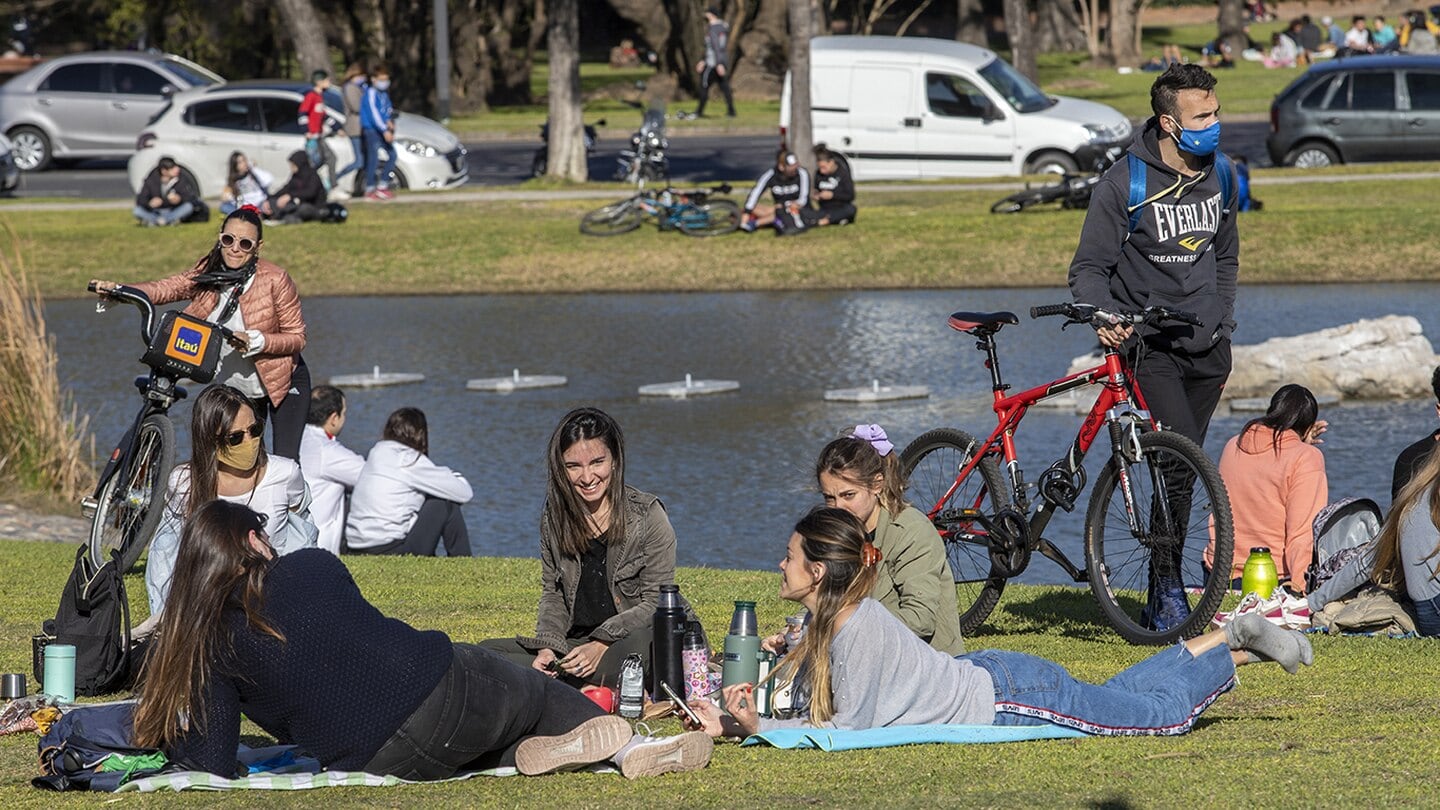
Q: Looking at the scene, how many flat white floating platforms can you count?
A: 4